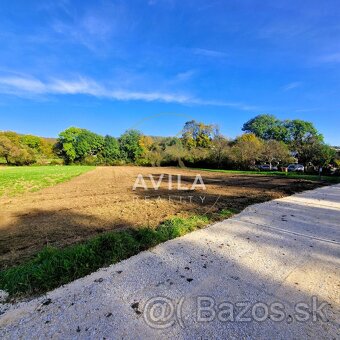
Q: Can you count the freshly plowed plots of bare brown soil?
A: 1